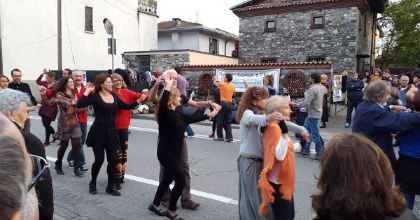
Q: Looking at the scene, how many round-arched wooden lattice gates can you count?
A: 2